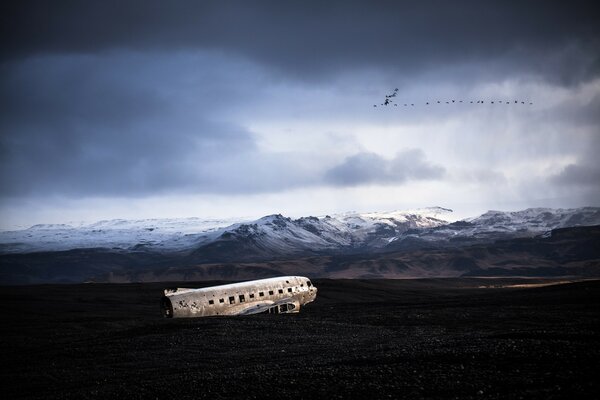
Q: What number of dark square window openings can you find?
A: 9